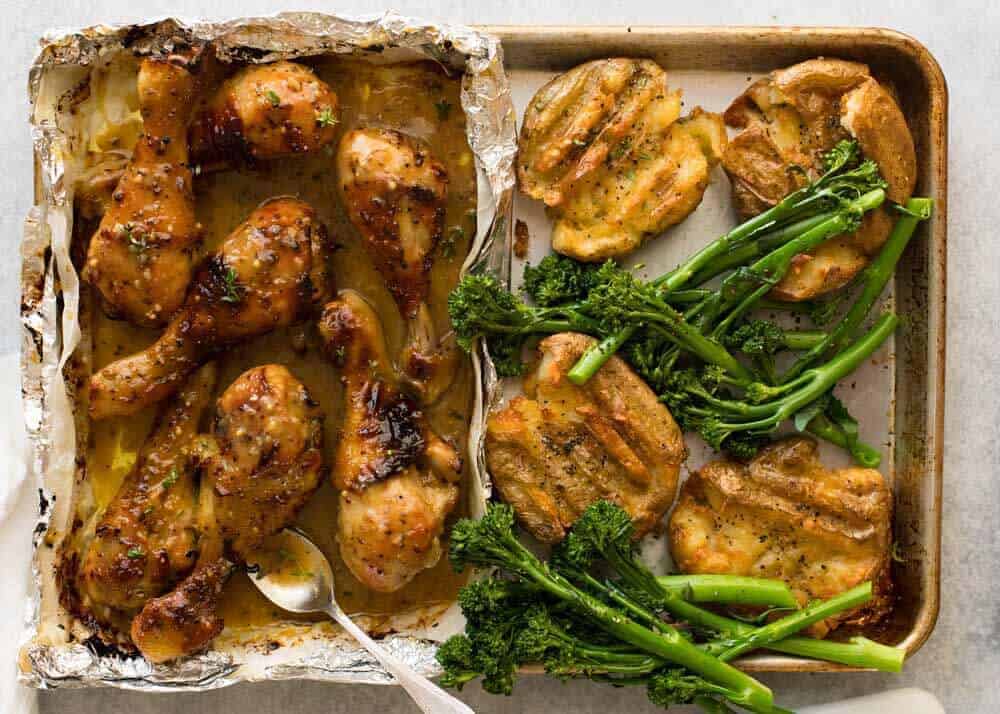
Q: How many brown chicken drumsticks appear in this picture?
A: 7